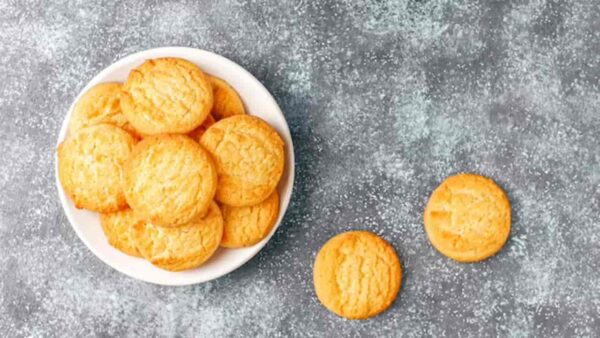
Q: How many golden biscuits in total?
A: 11